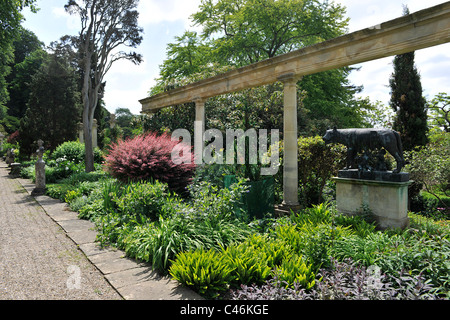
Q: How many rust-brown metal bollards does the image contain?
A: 0